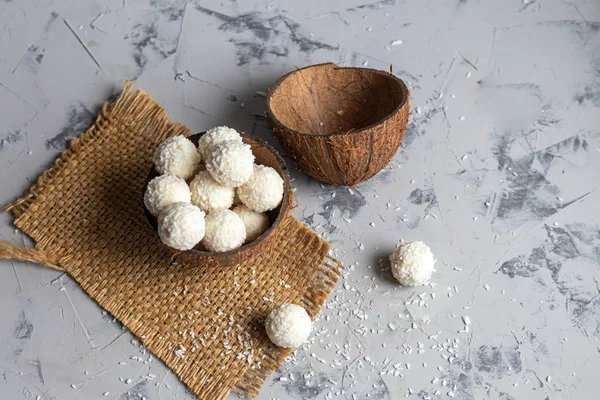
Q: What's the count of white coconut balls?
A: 11